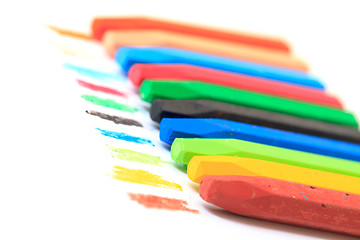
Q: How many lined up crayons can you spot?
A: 10